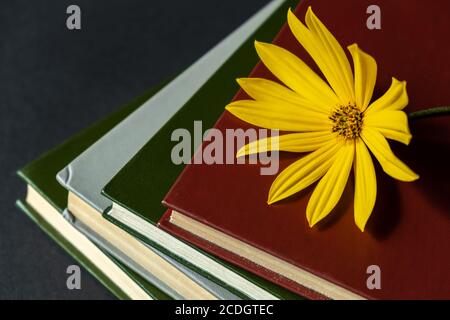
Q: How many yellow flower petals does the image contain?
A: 13